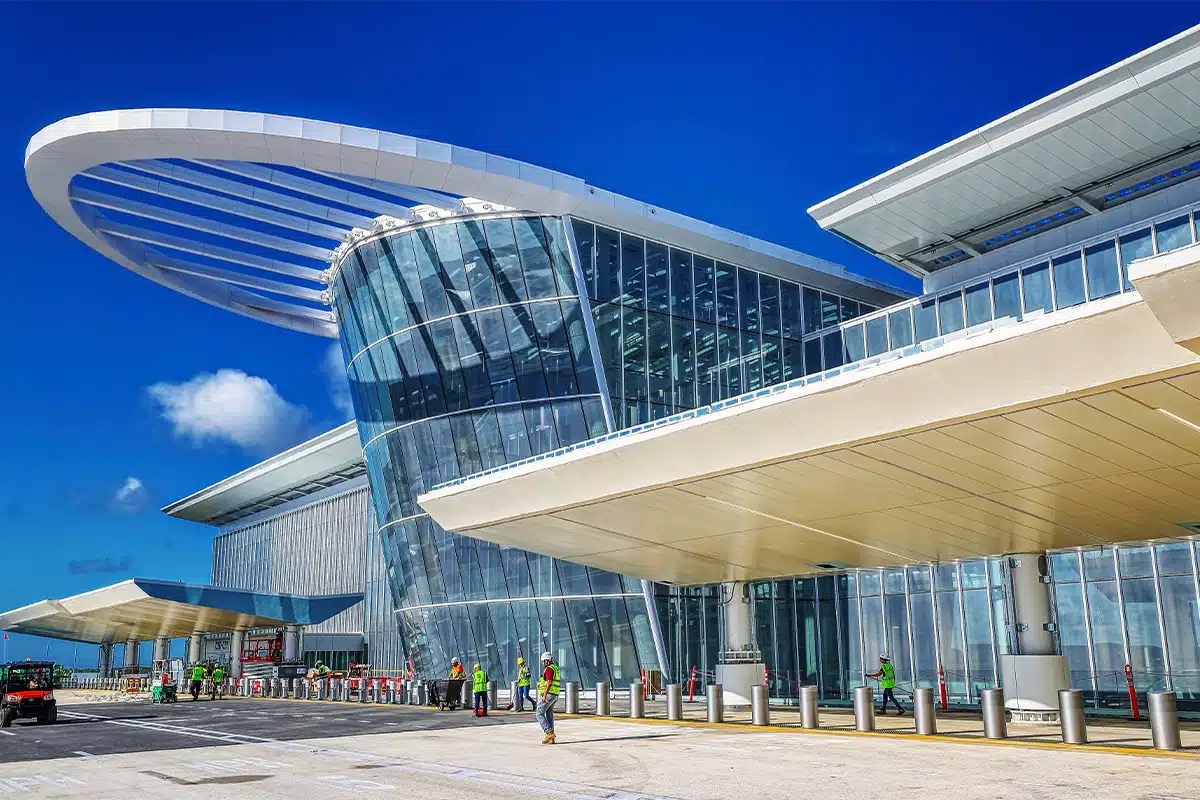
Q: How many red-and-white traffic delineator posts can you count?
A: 5